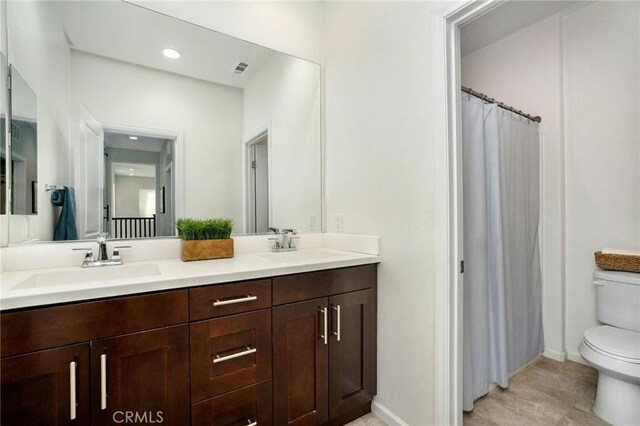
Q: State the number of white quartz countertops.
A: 1